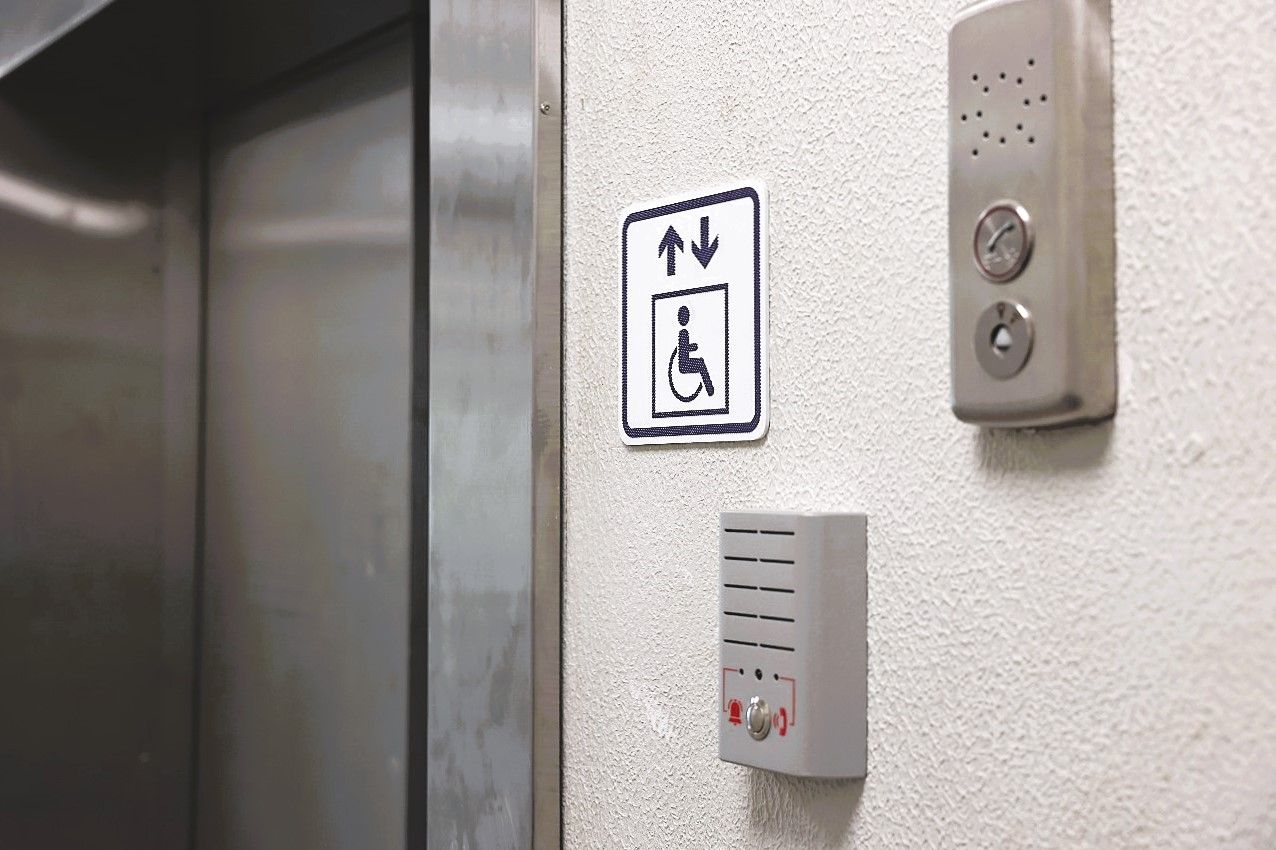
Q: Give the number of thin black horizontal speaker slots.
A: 10